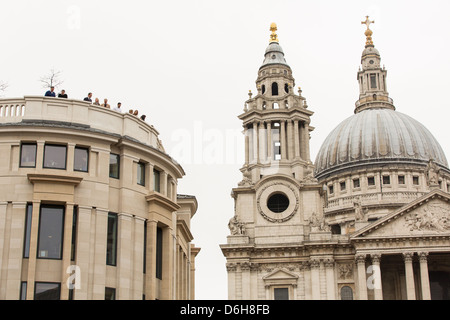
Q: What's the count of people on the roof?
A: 9